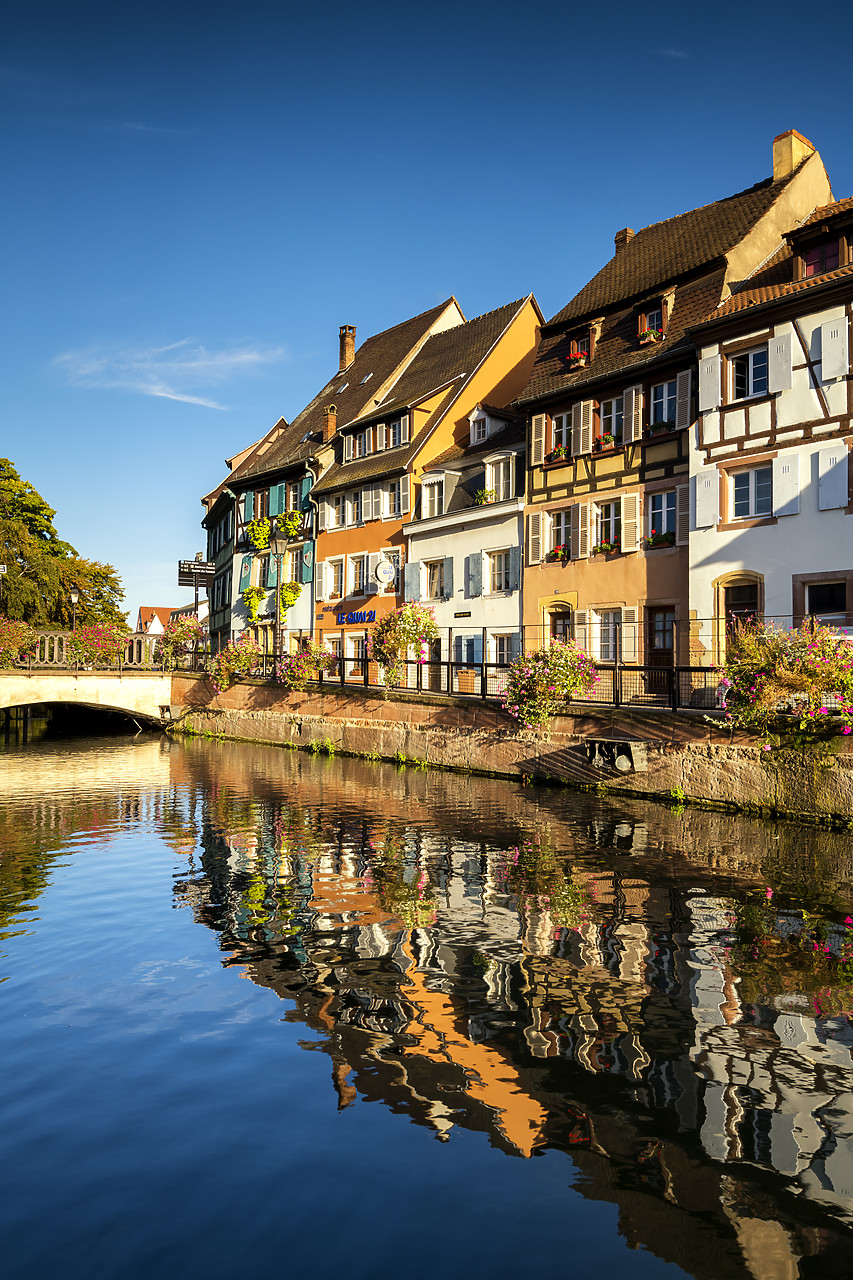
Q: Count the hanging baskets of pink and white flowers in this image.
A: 8